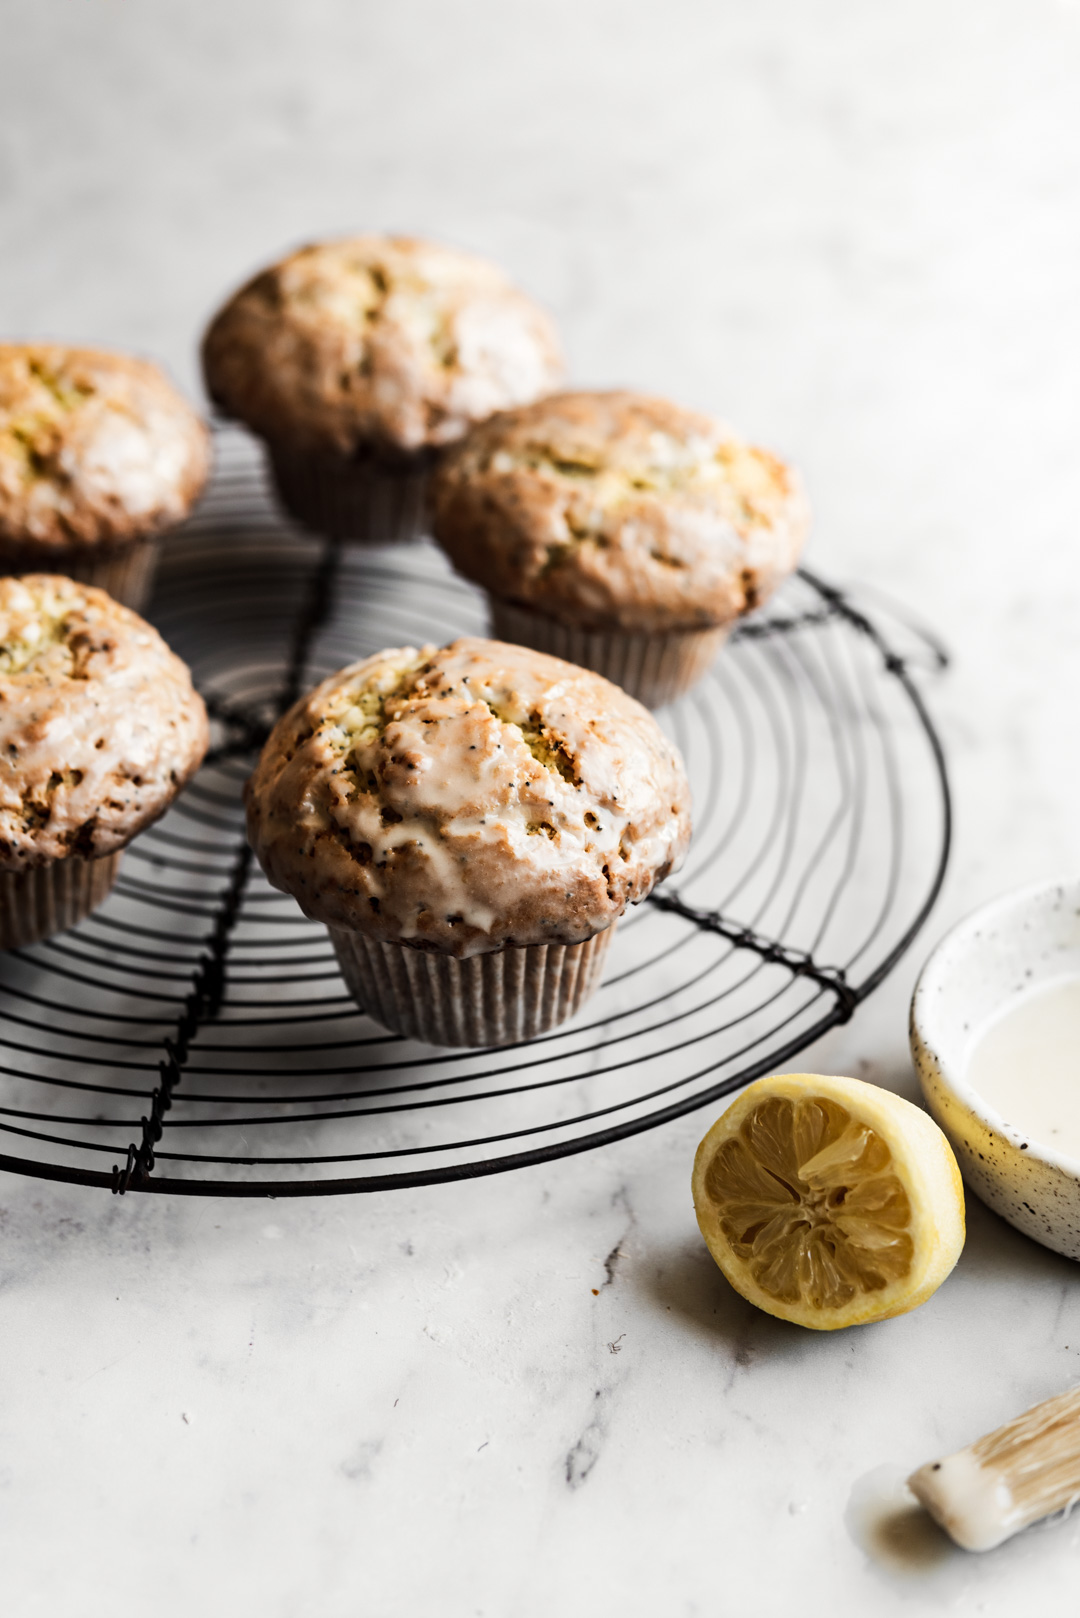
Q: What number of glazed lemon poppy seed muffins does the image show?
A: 5